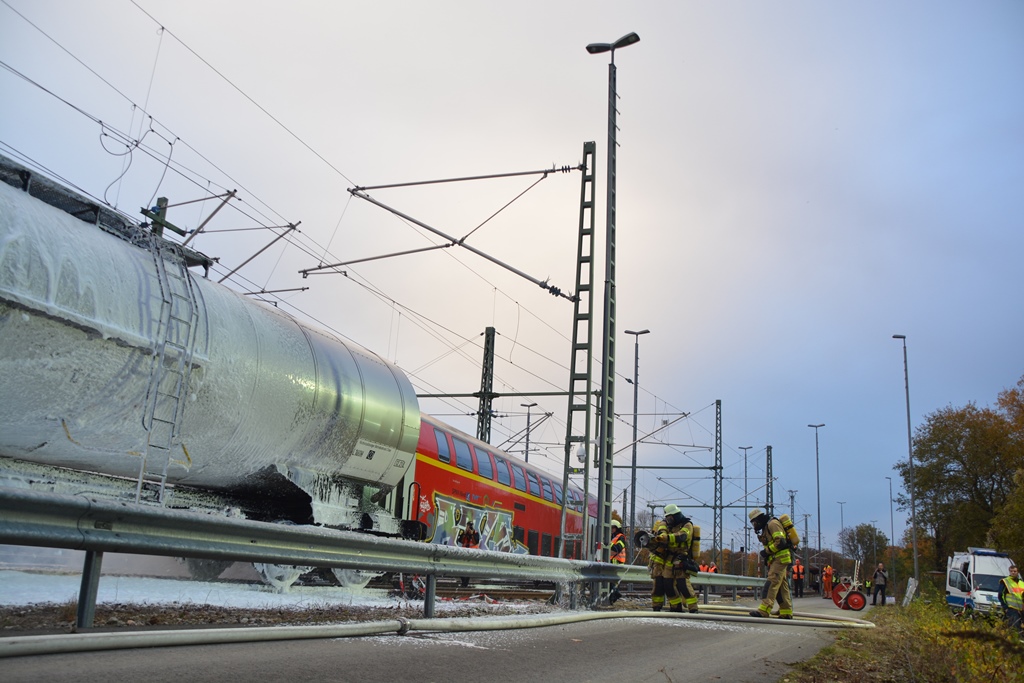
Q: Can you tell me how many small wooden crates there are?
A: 0